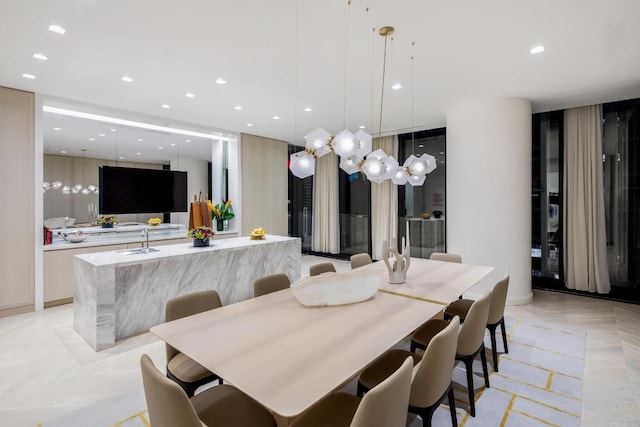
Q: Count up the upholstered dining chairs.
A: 10